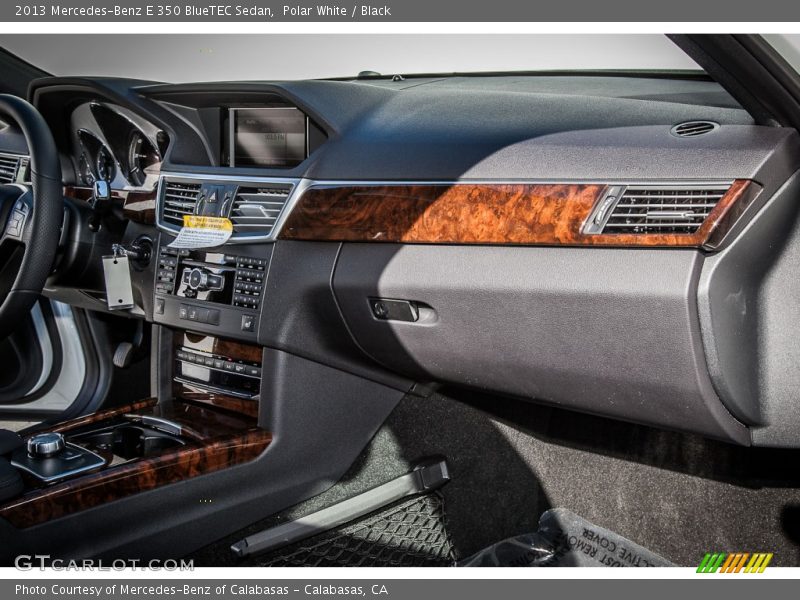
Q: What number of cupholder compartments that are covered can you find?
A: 0